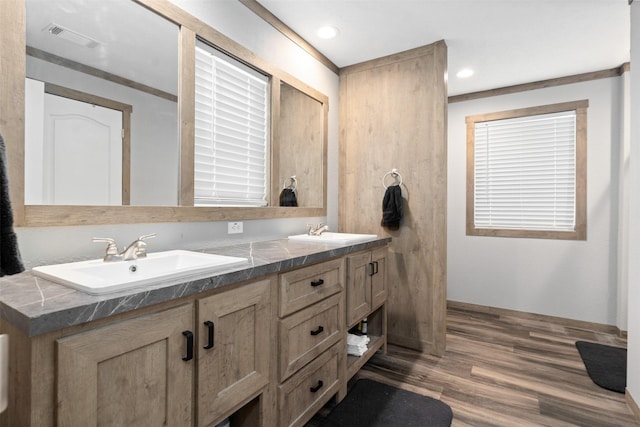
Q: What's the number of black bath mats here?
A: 2